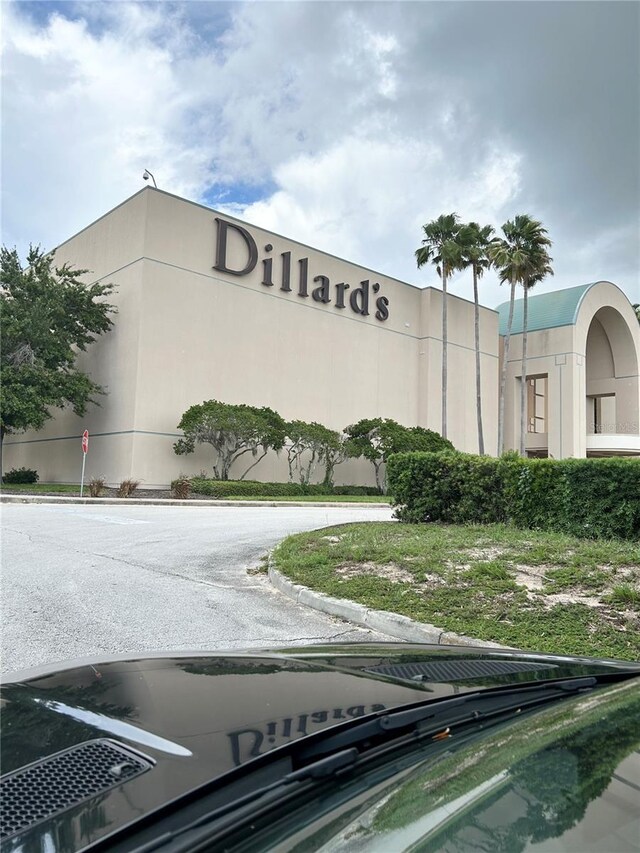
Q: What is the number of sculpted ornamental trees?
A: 3